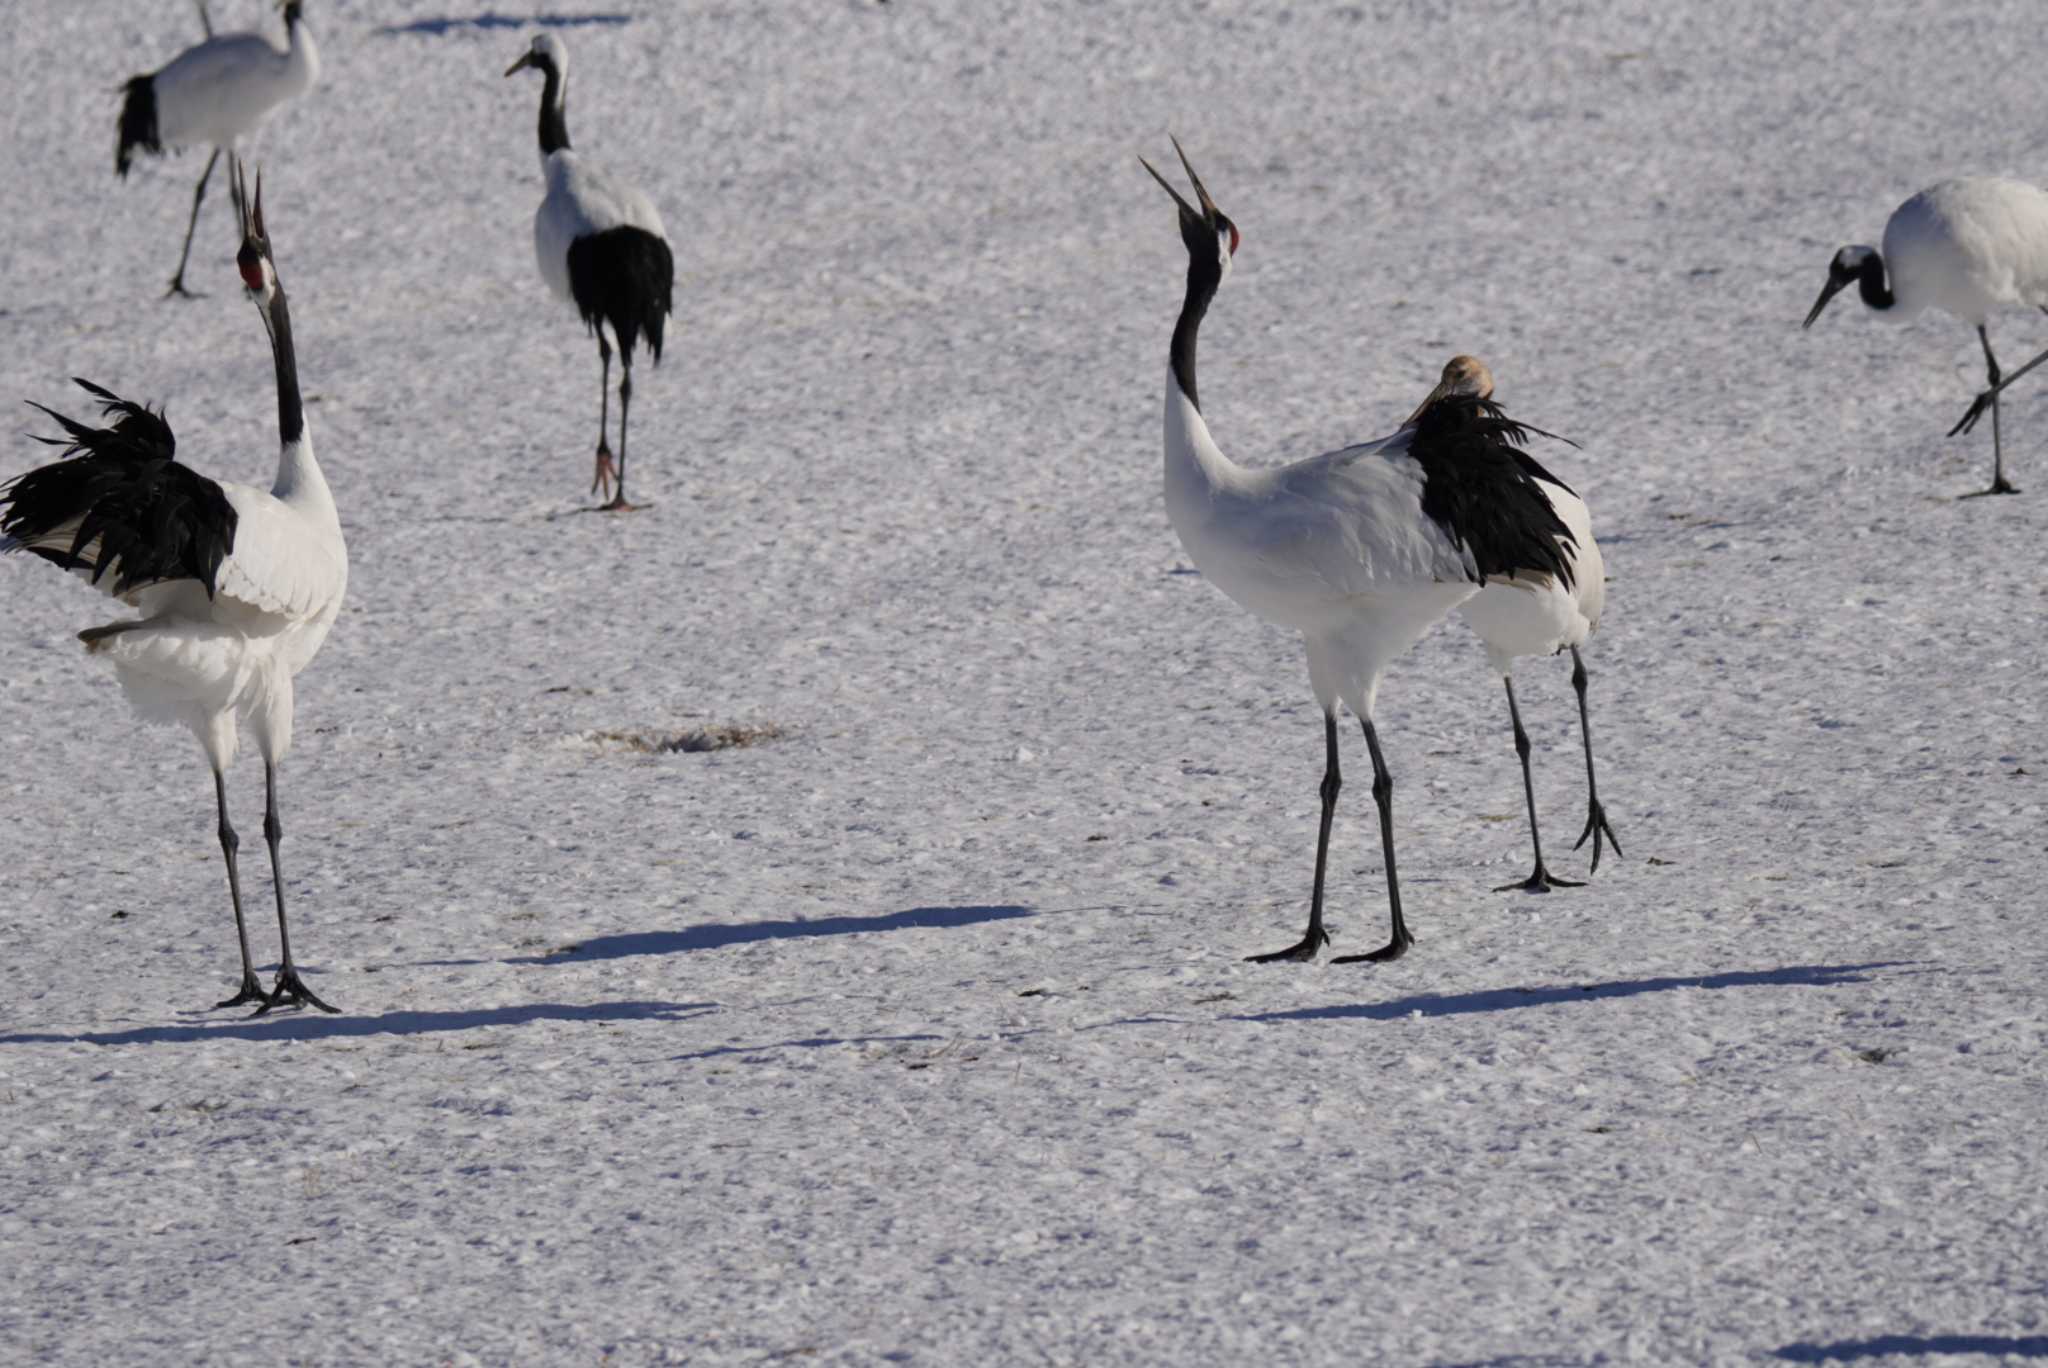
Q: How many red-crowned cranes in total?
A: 6